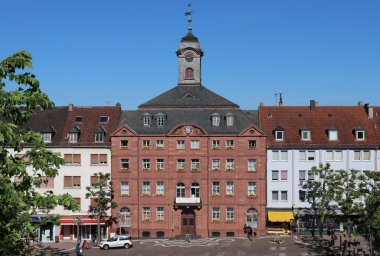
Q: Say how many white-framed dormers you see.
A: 11